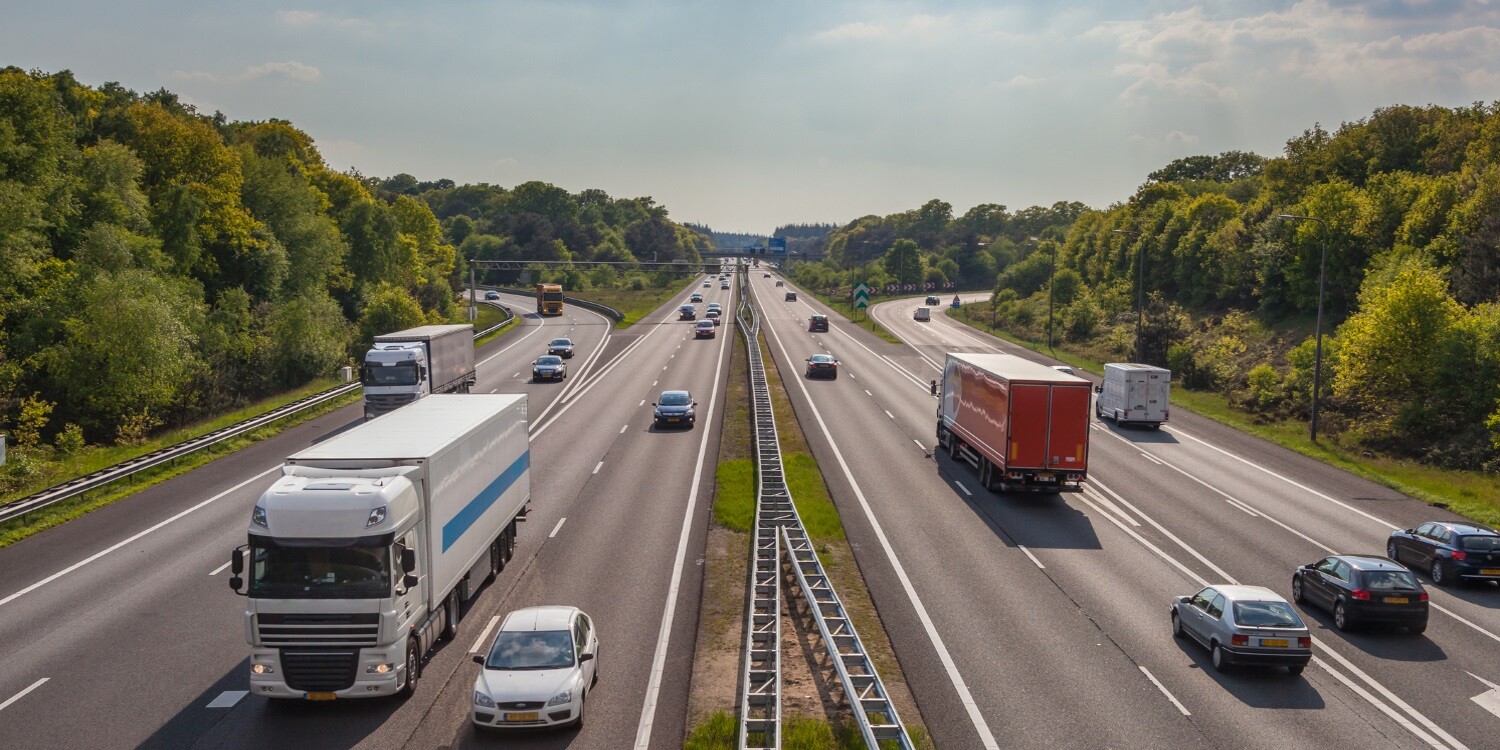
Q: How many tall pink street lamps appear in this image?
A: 0